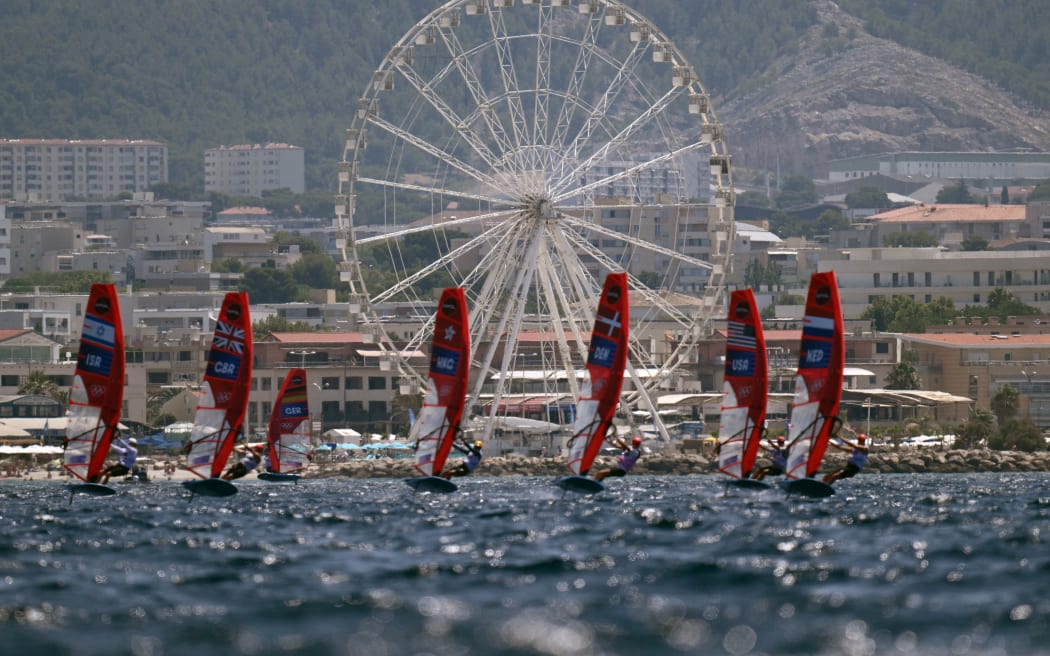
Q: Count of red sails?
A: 7